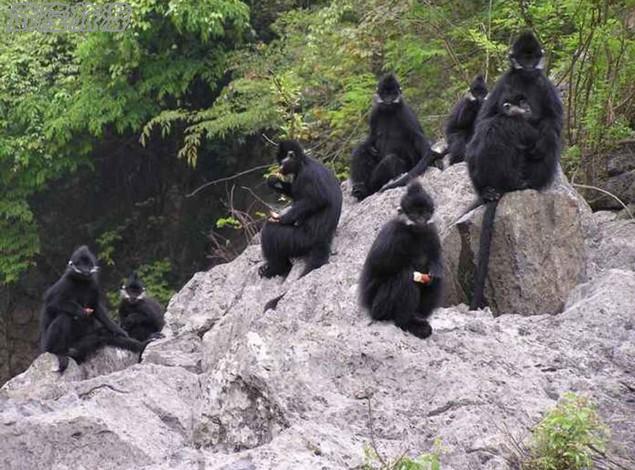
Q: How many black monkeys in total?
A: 8